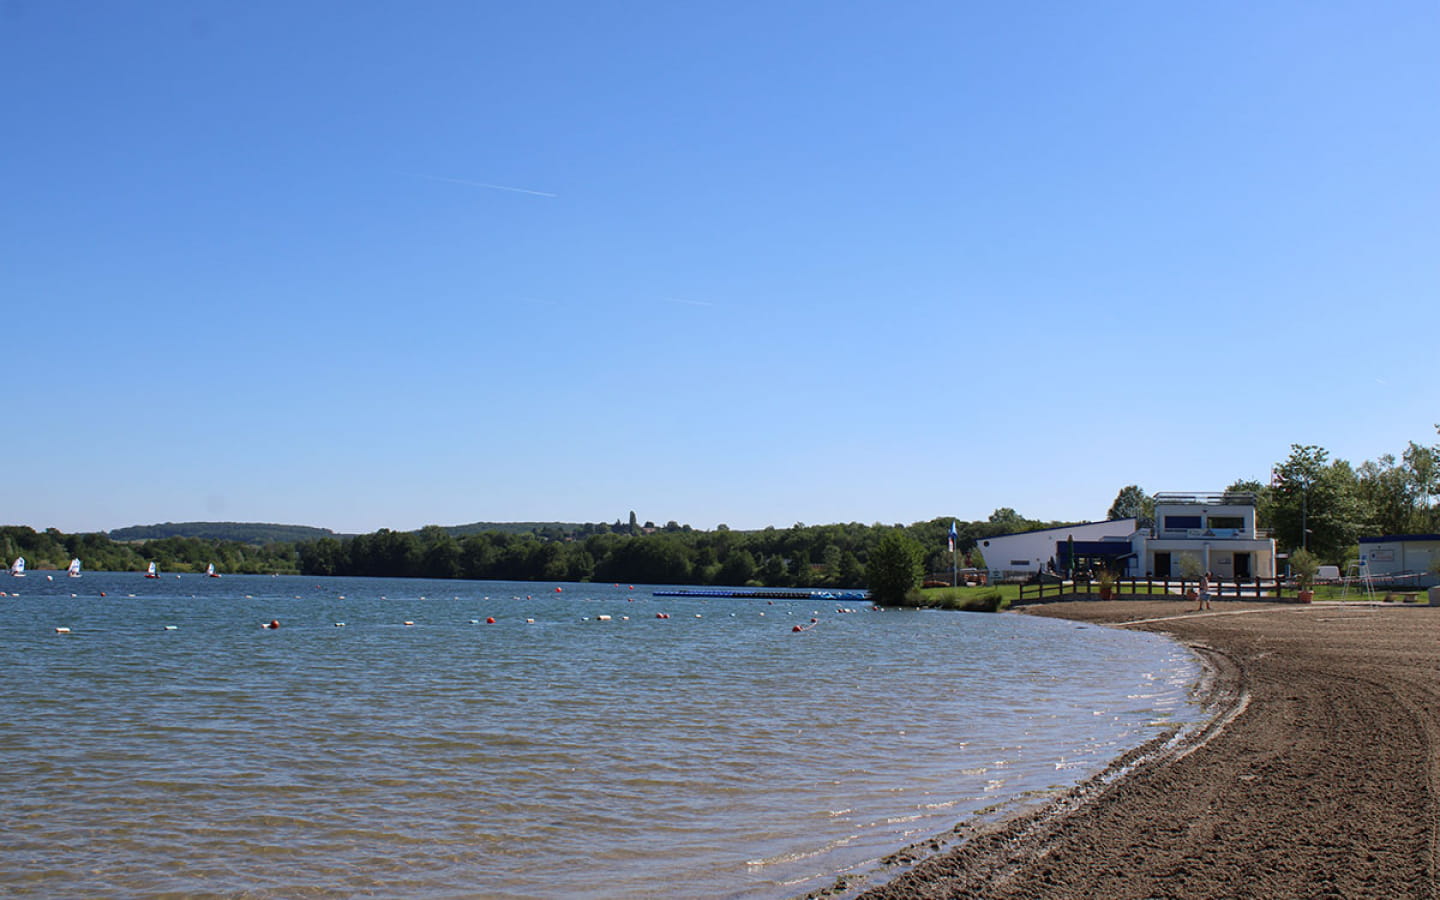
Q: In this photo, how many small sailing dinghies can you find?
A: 4